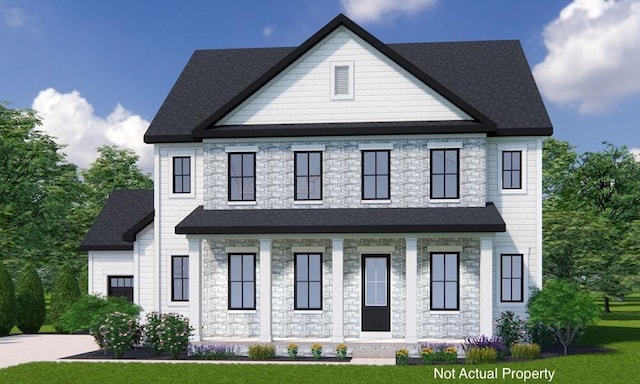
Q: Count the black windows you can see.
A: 11